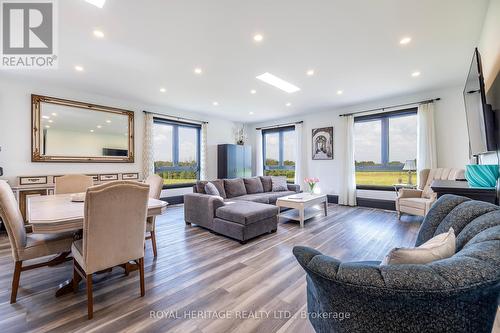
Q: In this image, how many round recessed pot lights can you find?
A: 13